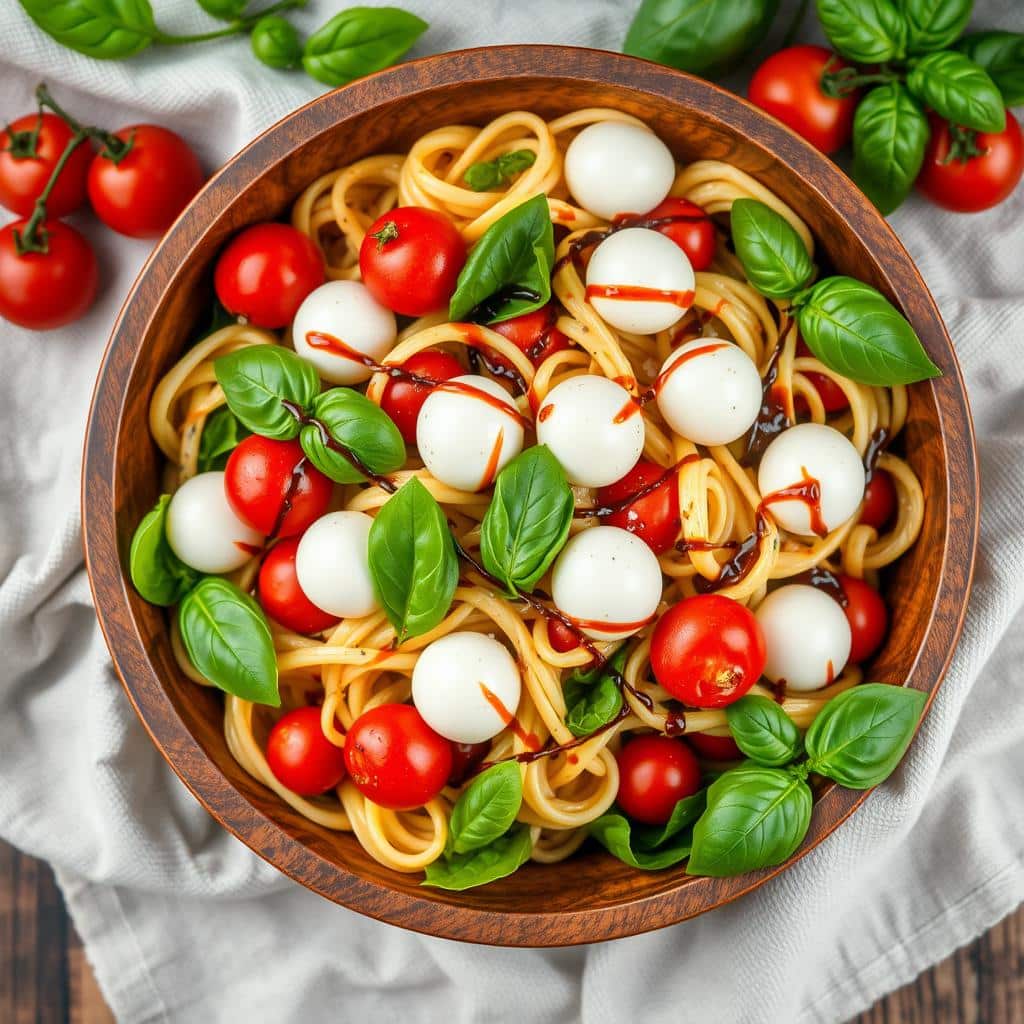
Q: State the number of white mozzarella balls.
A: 12